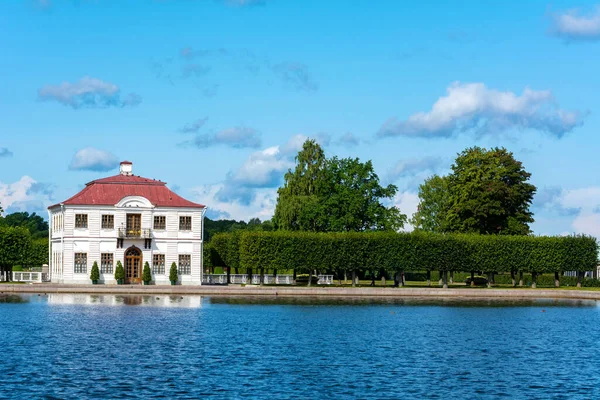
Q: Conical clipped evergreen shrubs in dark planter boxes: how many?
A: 4